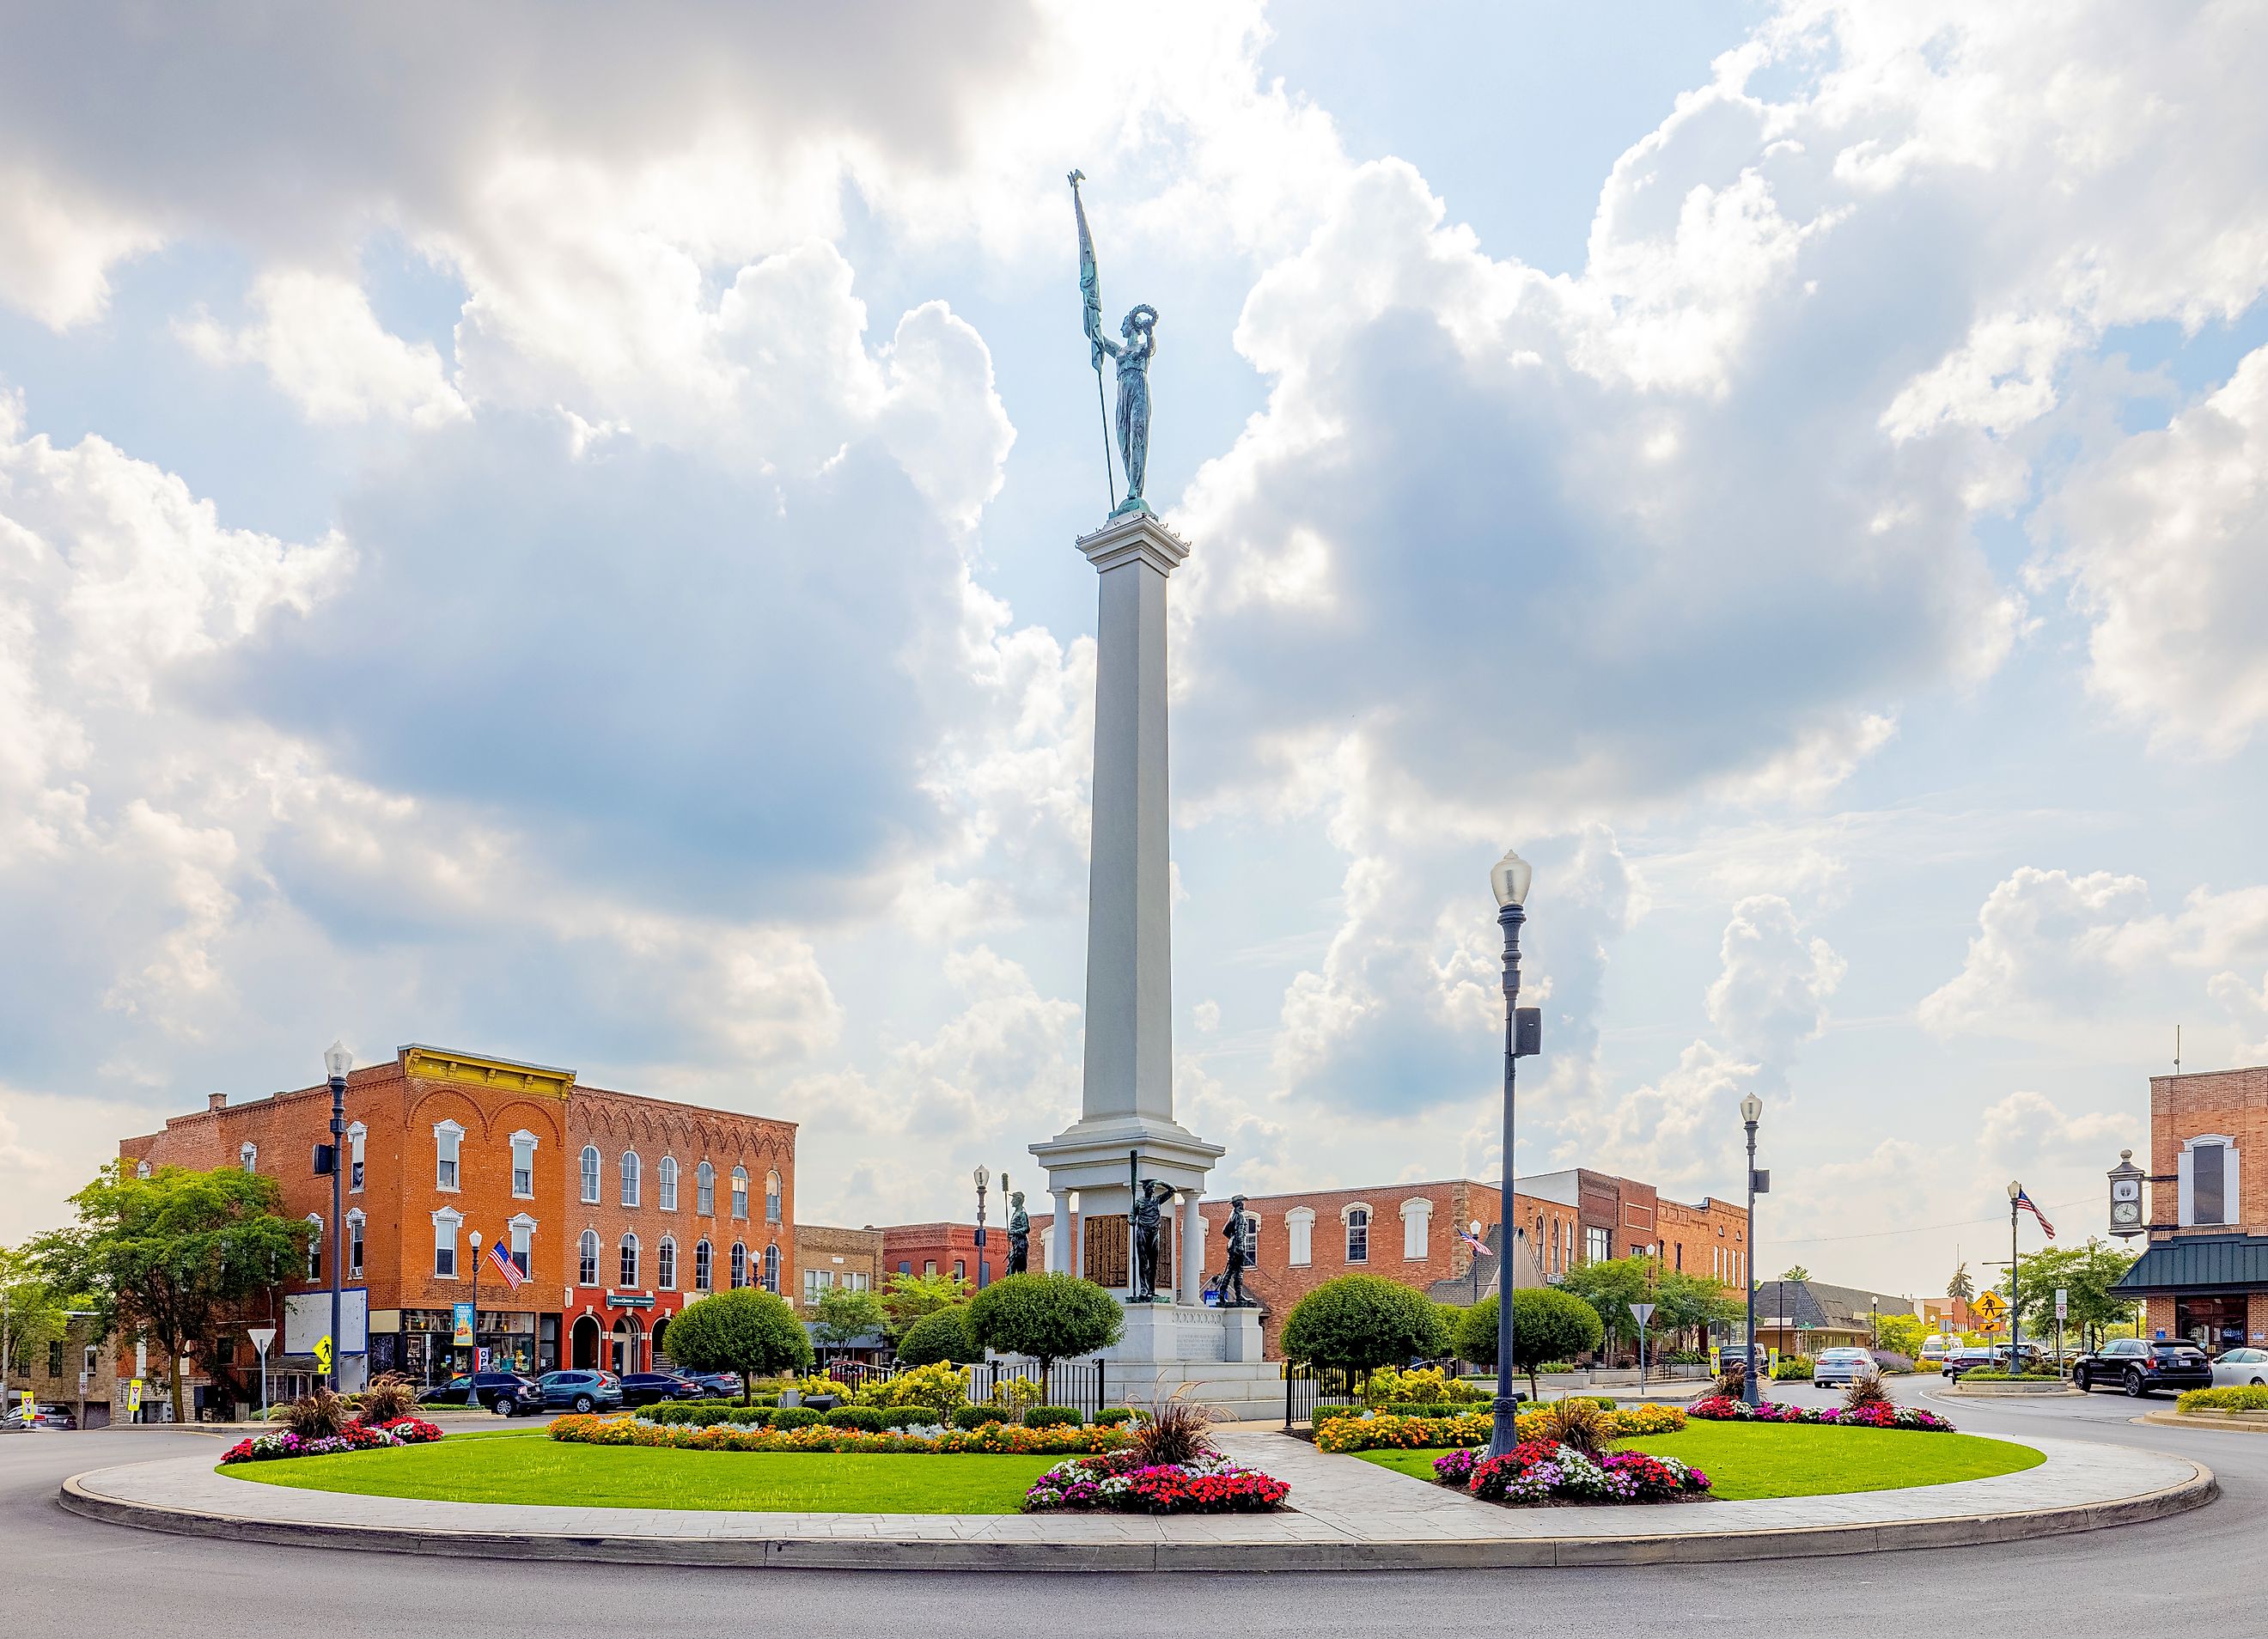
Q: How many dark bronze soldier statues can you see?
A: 3